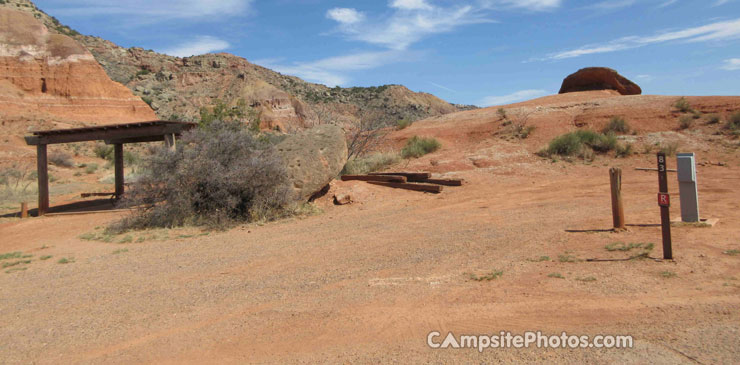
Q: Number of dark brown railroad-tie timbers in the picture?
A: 4